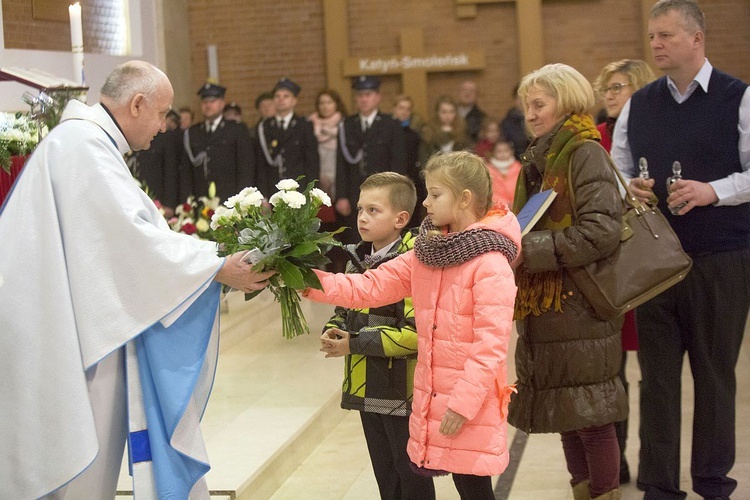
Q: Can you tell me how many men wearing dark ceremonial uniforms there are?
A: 3